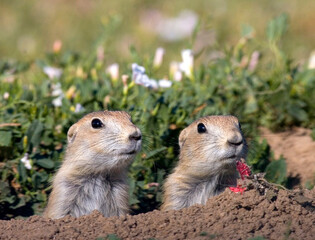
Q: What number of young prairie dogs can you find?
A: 2